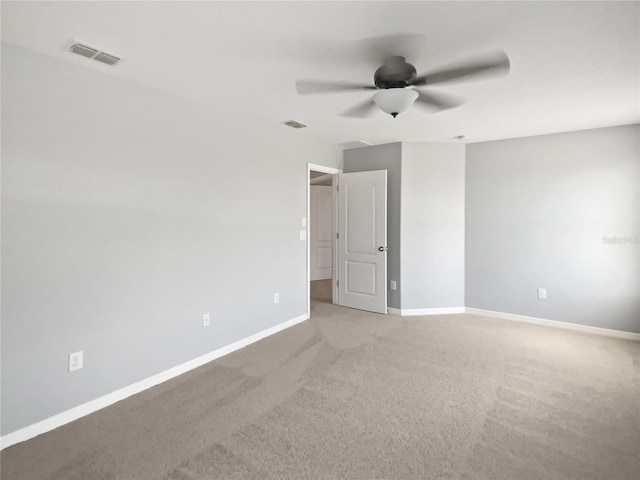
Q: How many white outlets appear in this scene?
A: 5